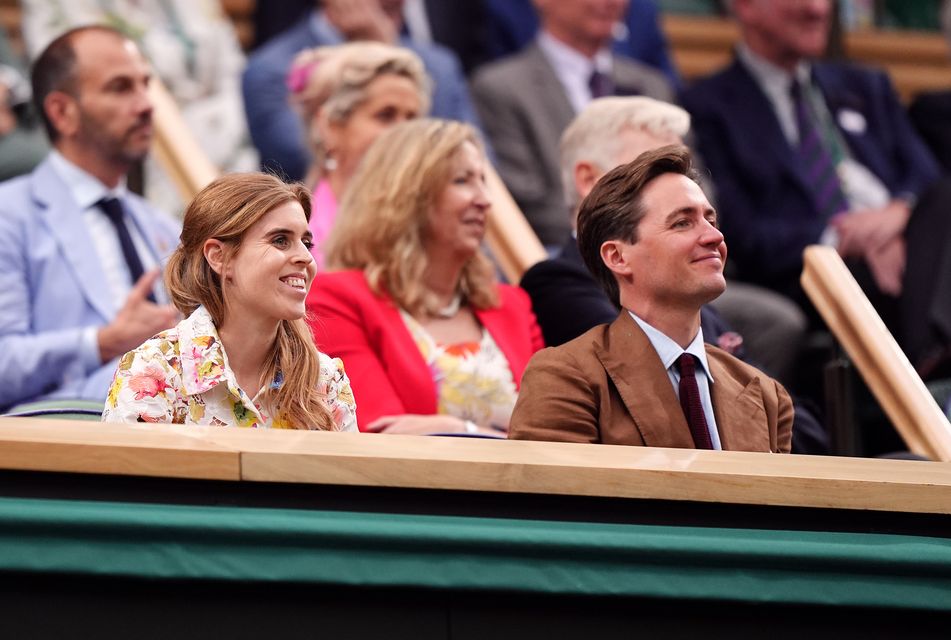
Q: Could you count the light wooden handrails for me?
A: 3